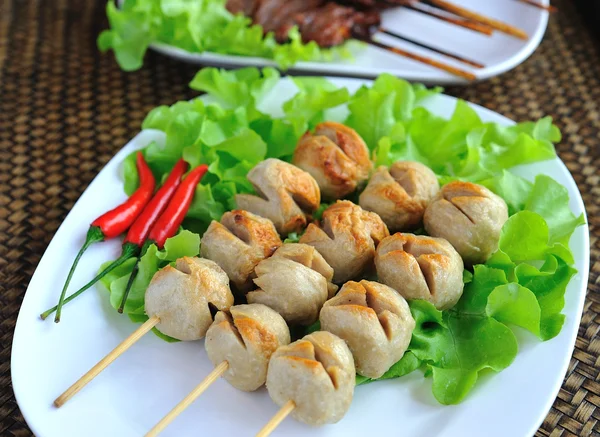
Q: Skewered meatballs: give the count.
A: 12